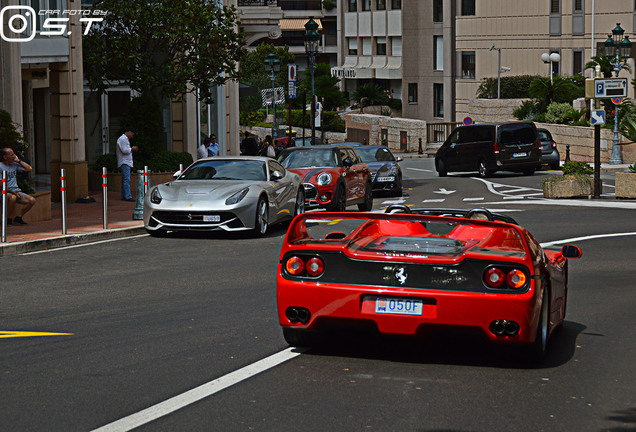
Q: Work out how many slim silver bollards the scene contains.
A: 5